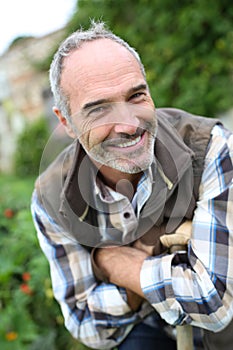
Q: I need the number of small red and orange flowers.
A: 4